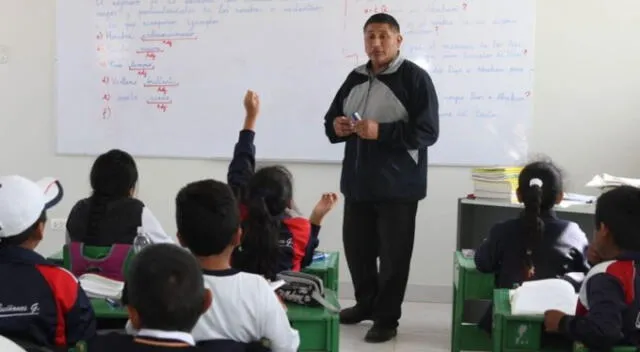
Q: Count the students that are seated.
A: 7